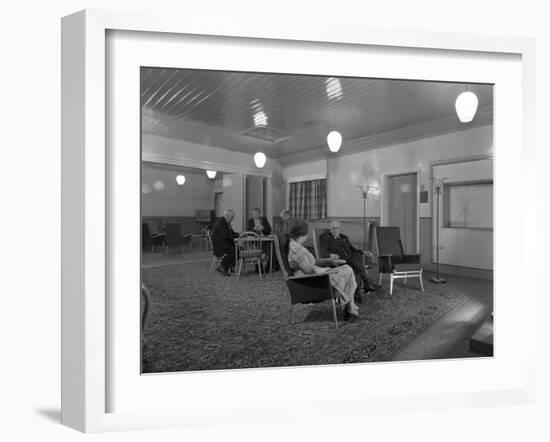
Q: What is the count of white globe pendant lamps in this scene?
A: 5